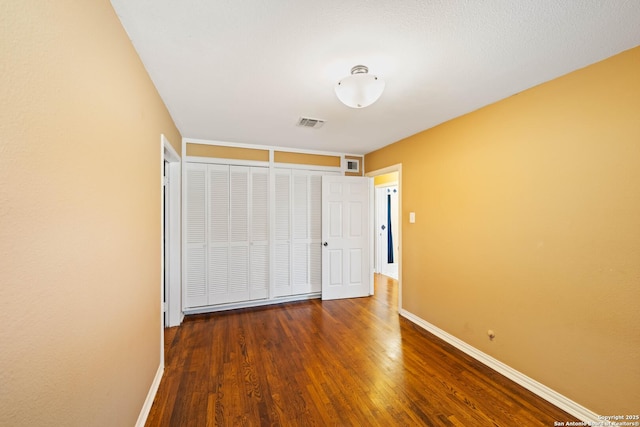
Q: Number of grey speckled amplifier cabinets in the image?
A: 0